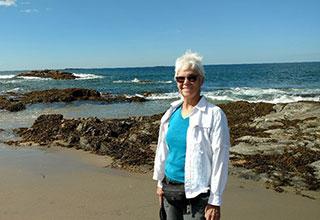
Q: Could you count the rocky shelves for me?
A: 3